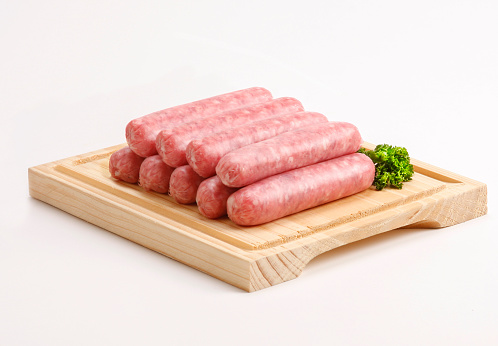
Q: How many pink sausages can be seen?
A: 9